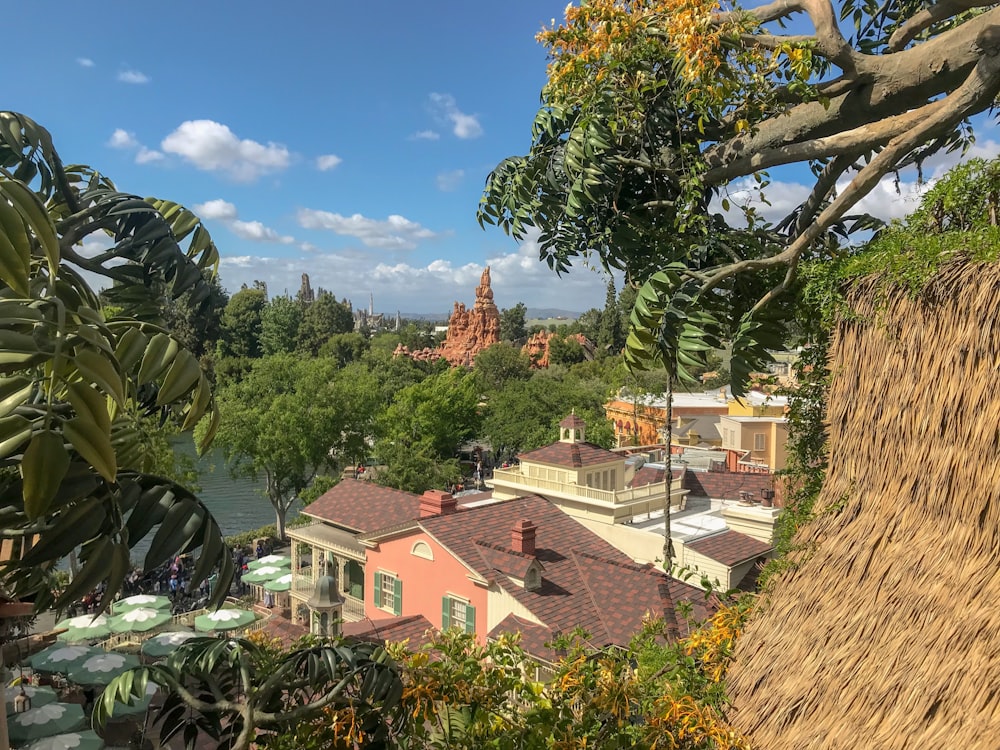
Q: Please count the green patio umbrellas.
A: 14